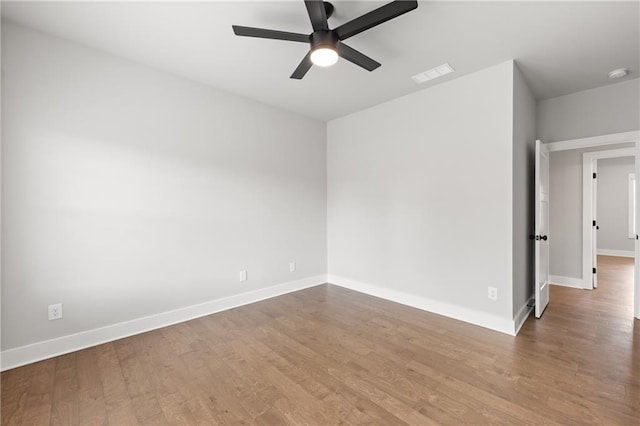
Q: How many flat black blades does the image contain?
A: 5